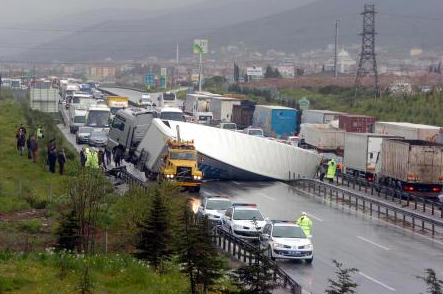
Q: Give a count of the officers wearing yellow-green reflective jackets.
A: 5